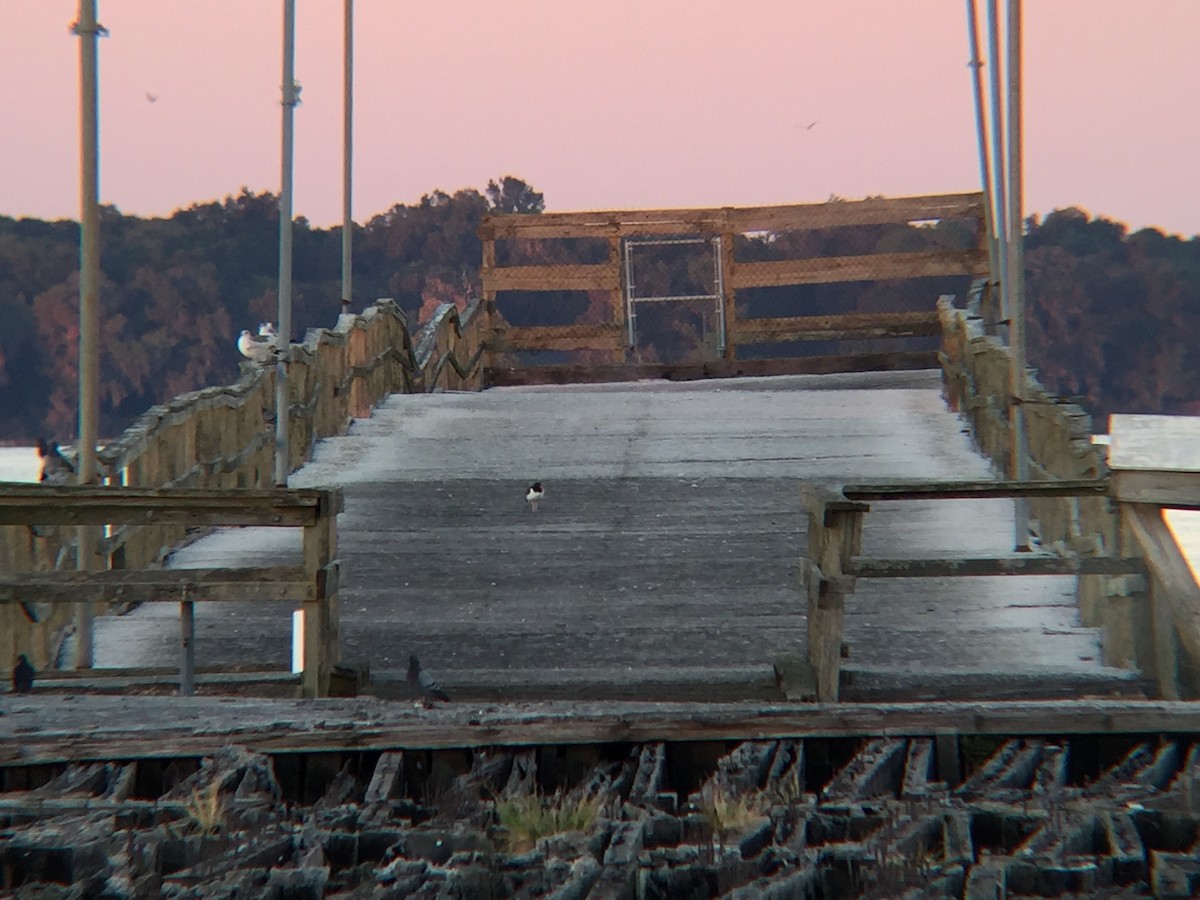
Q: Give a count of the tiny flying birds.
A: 2